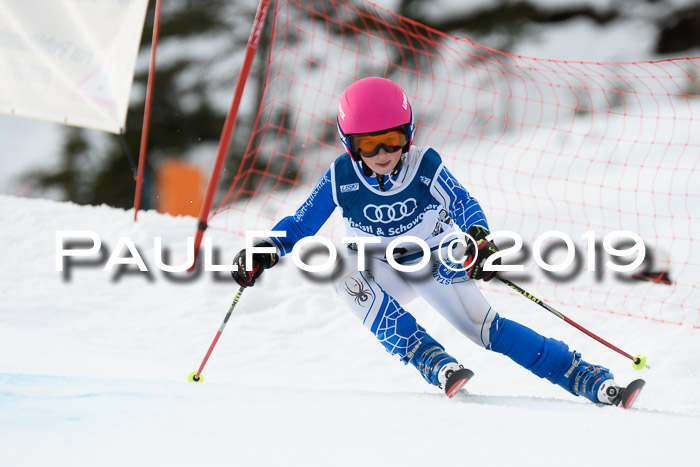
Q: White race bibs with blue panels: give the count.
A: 1